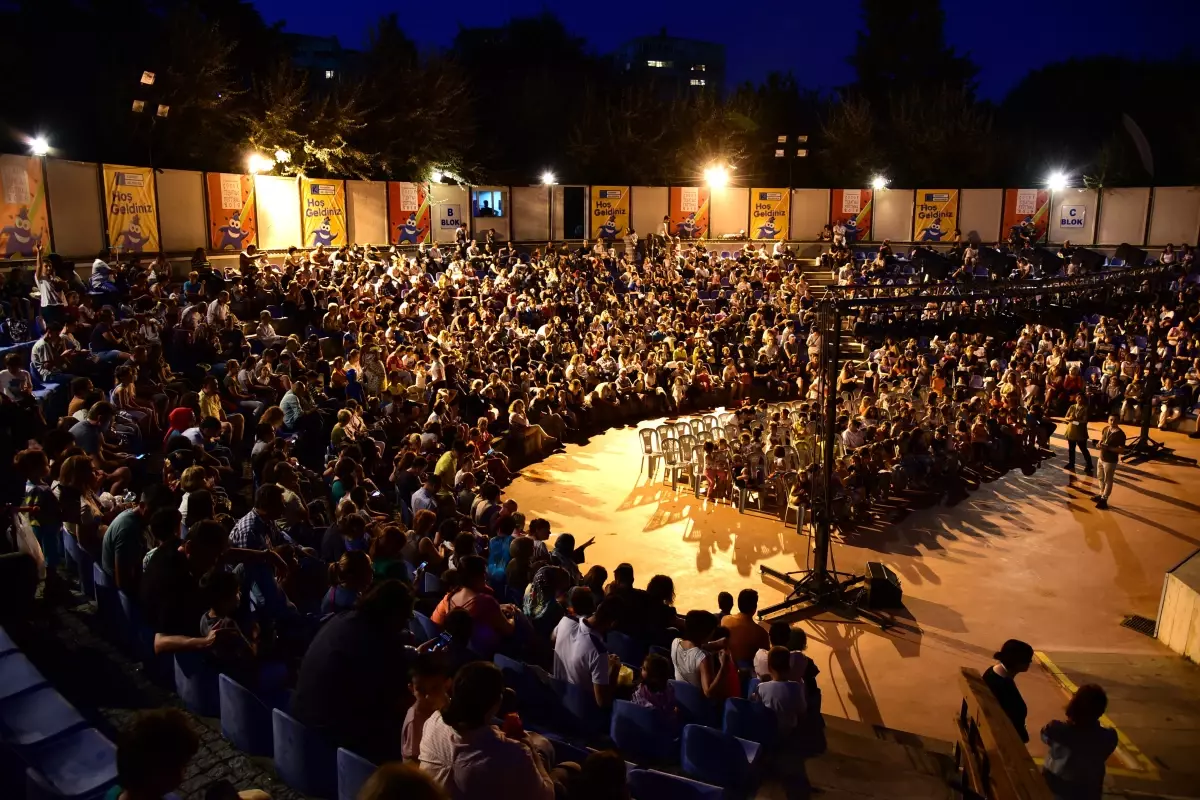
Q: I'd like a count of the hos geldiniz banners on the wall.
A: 5